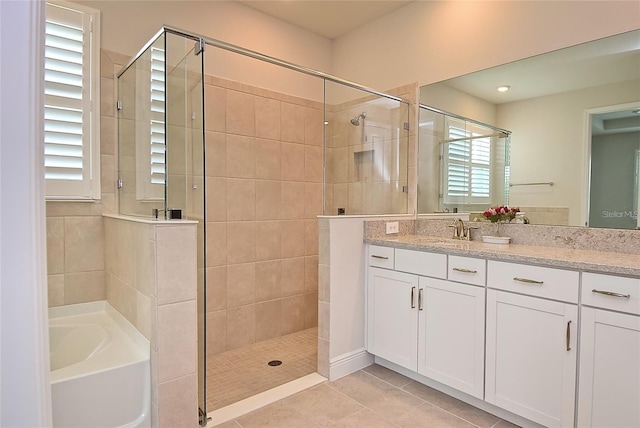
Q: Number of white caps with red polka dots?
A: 0